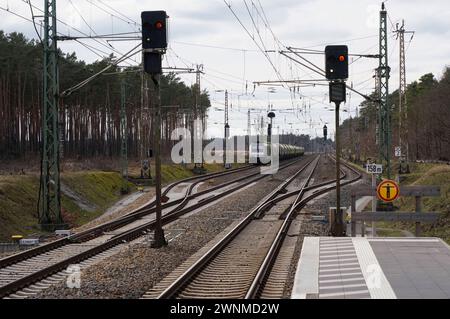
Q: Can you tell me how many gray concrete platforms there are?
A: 1